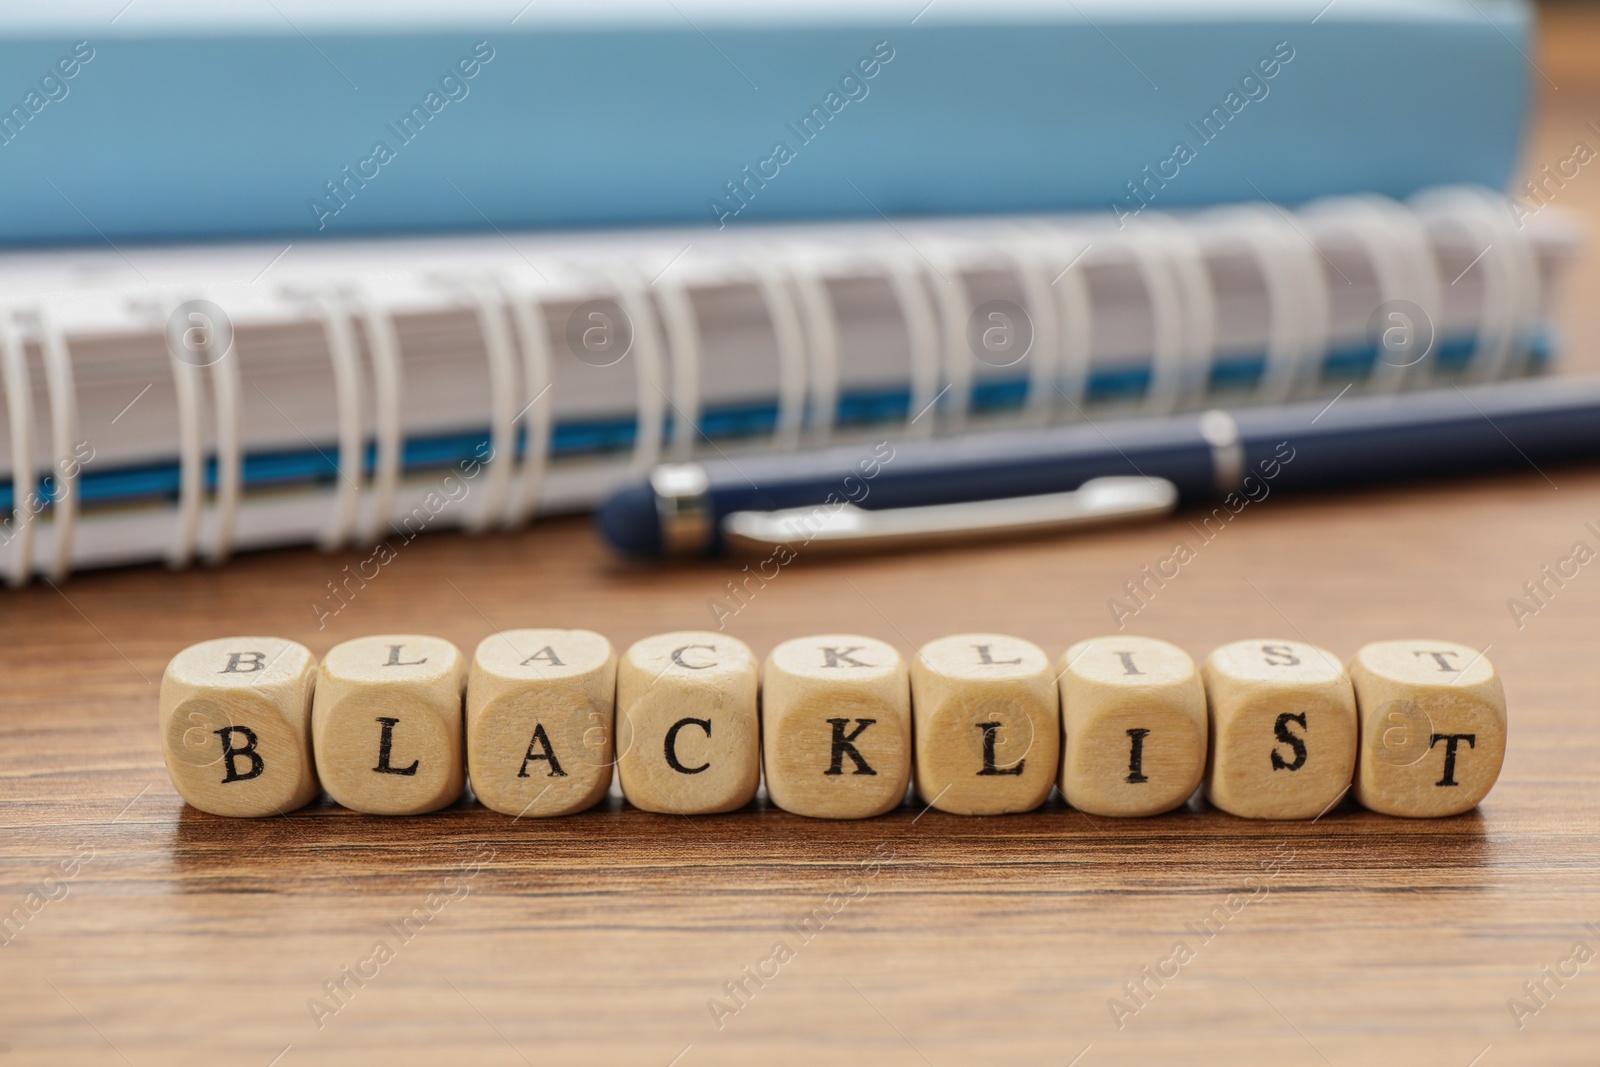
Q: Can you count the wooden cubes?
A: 9